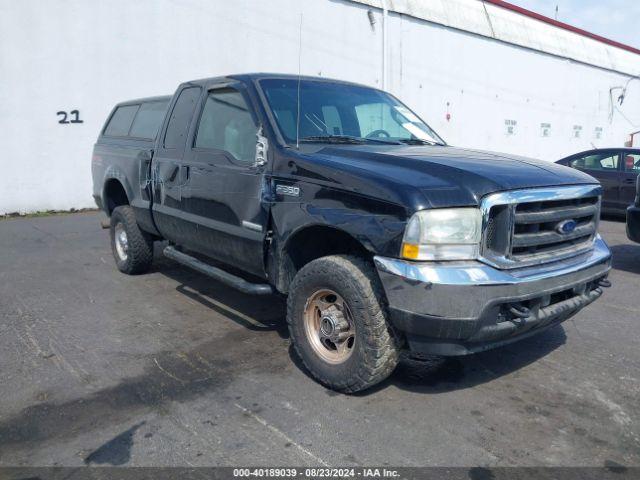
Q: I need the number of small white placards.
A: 4